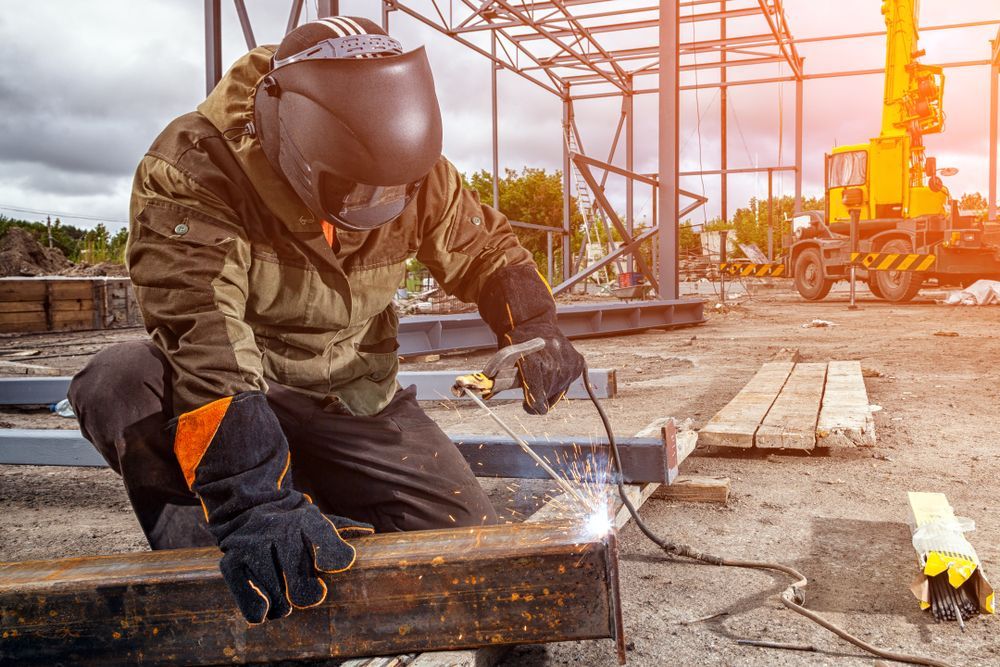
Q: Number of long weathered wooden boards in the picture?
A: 3